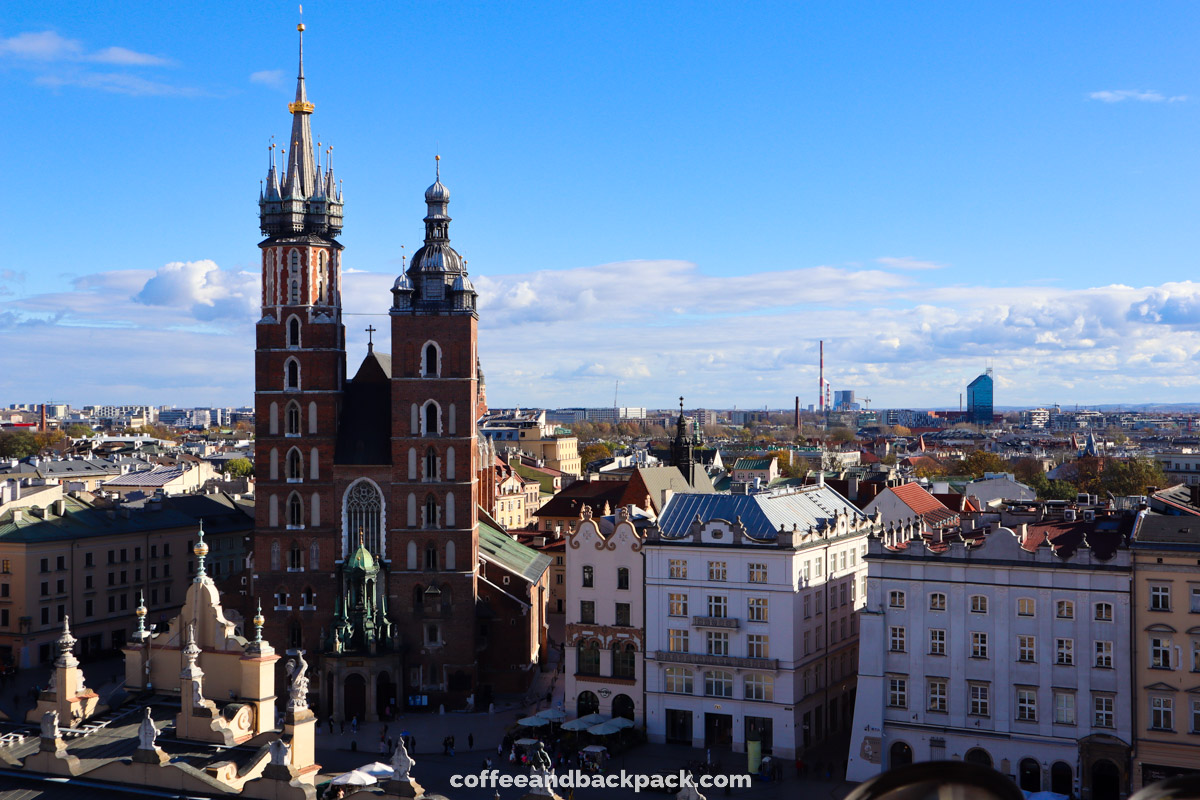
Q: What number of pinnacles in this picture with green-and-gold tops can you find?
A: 3